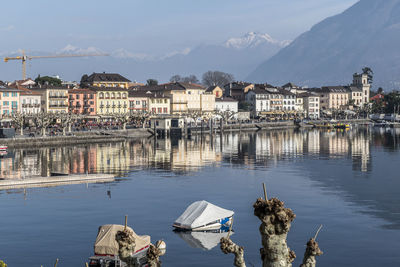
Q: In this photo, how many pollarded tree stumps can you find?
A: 5